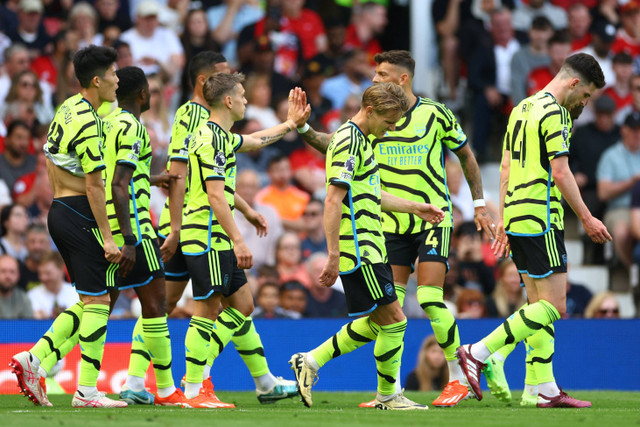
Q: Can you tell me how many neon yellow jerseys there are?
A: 7